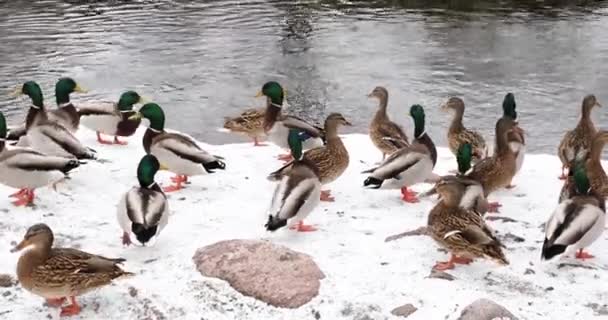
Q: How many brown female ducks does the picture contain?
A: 9